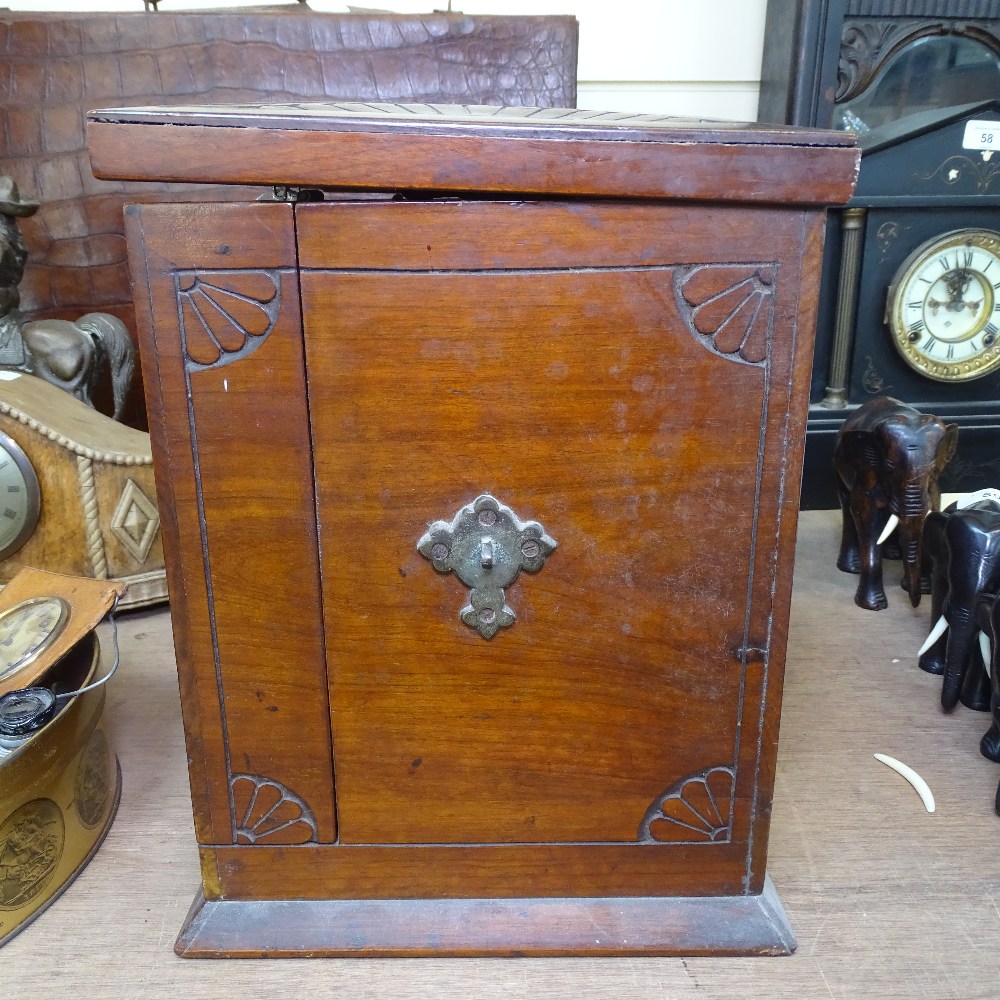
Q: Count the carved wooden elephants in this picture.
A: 3